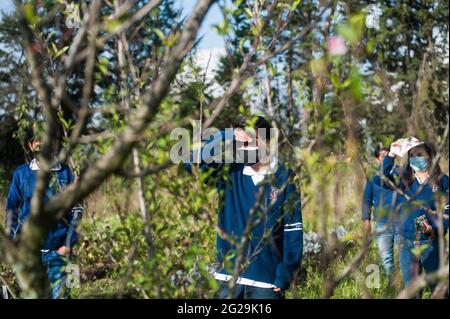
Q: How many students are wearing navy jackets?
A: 4